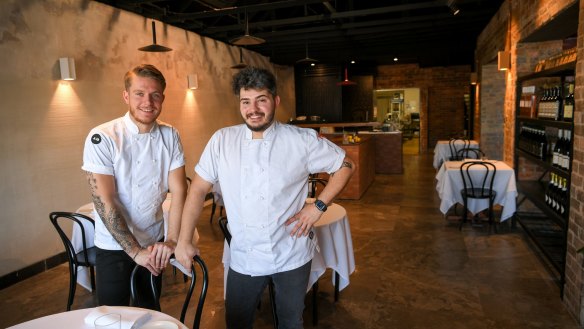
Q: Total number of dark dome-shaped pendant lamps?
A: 4